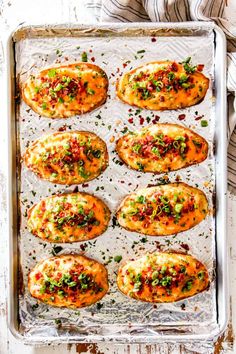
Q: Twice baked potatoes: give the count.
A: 8